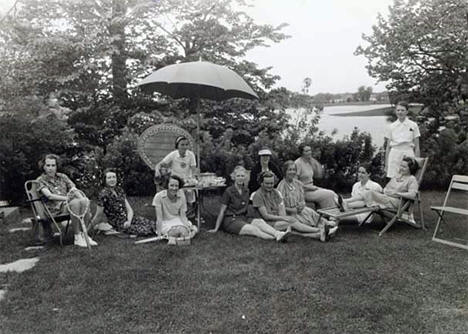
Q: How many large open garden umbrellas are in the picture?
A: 1